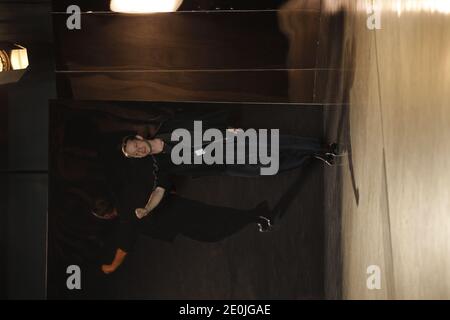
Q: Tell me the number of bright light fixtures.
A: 2